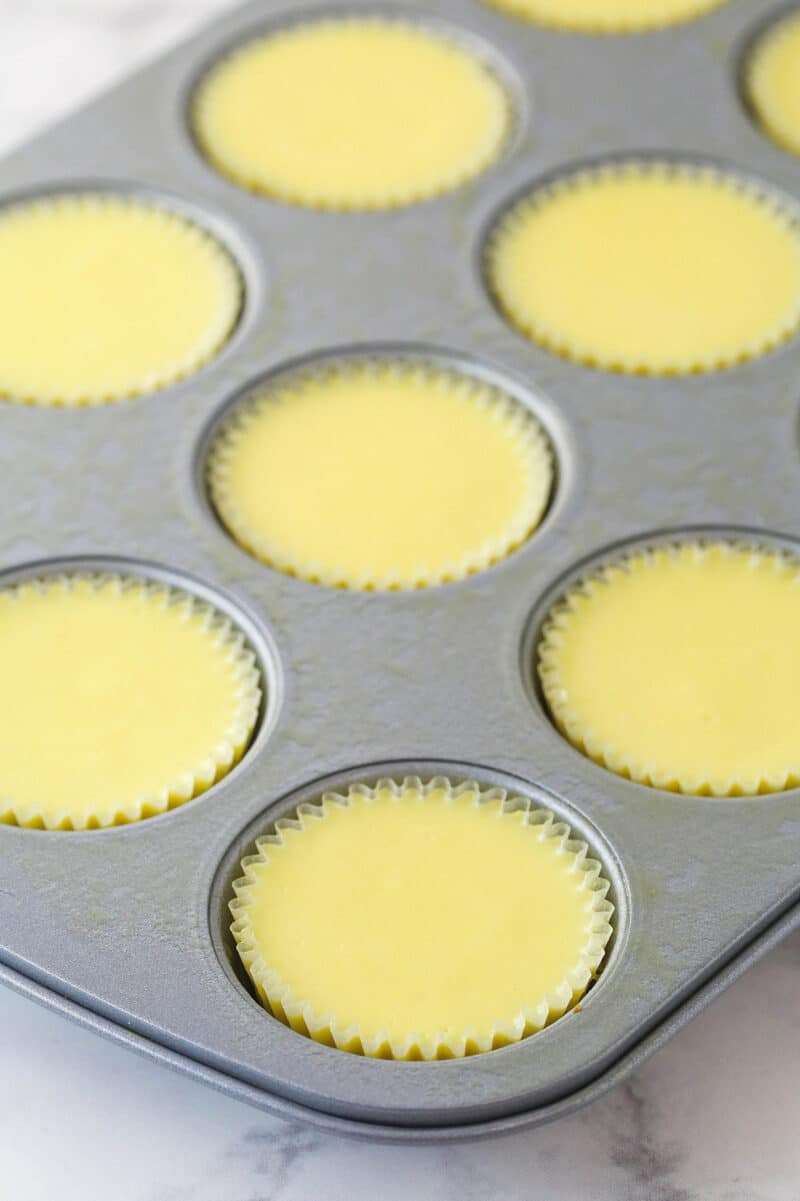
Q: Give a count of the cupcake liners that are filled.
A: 9